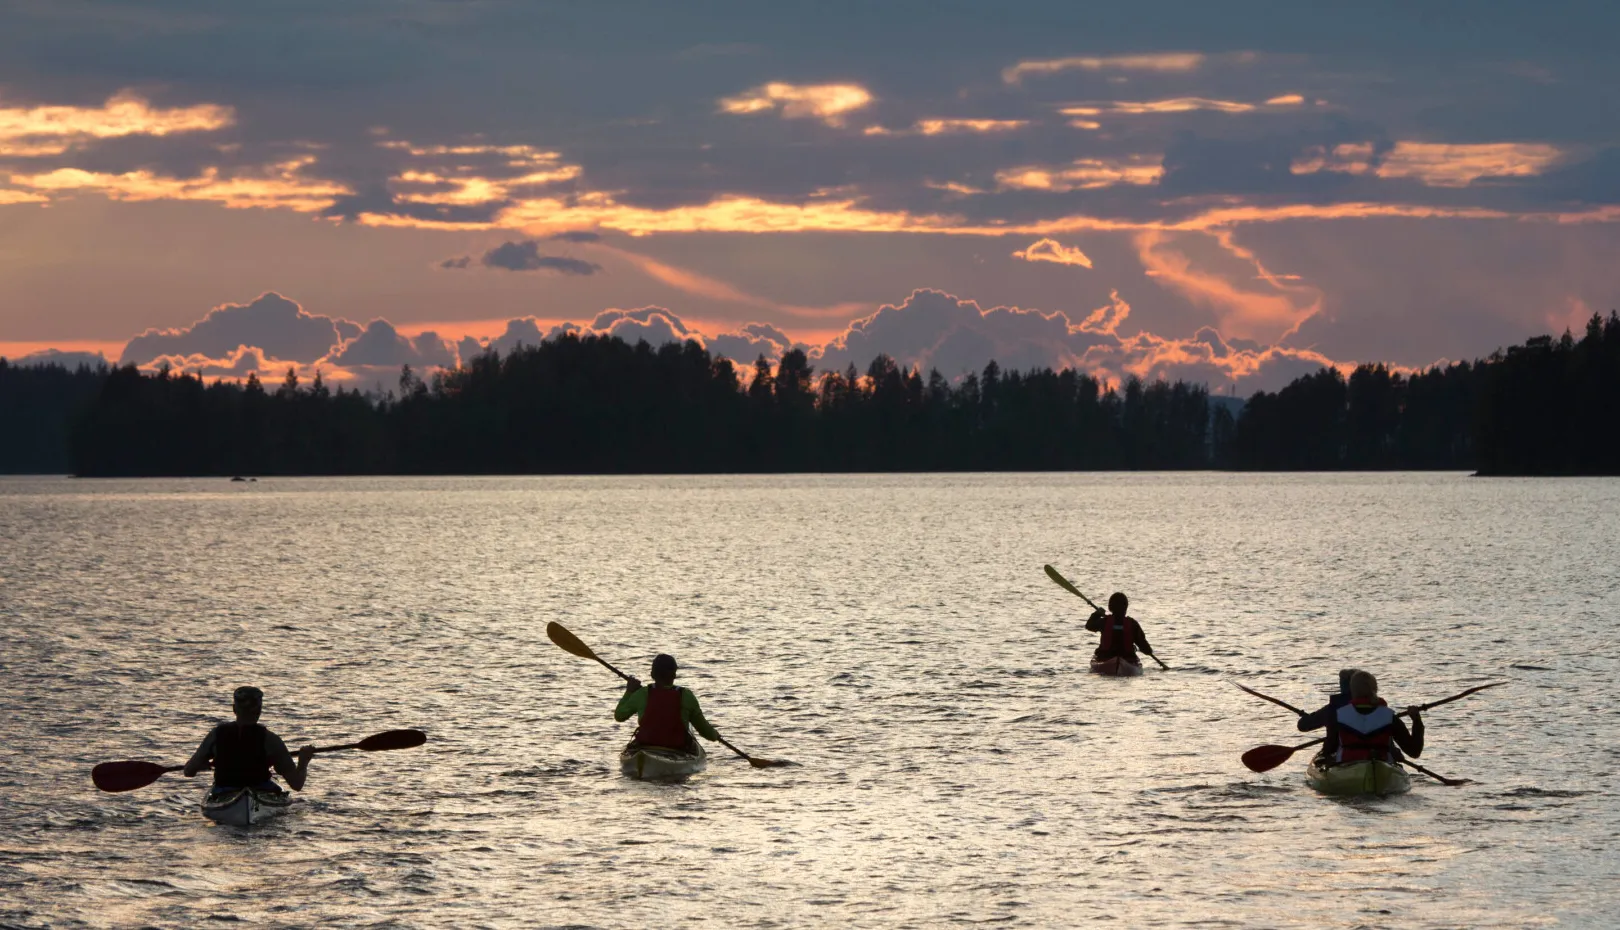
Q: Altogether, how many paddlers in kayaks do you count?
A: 5